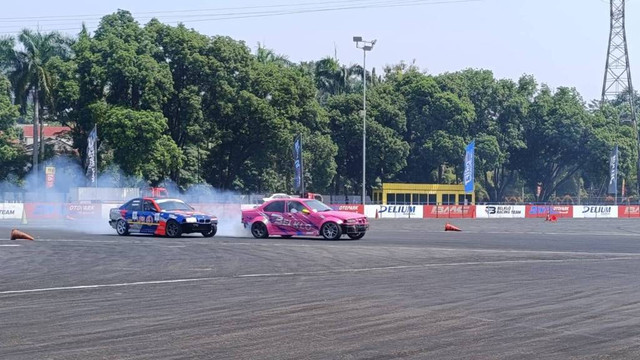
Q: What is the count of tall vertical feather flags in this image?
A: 4